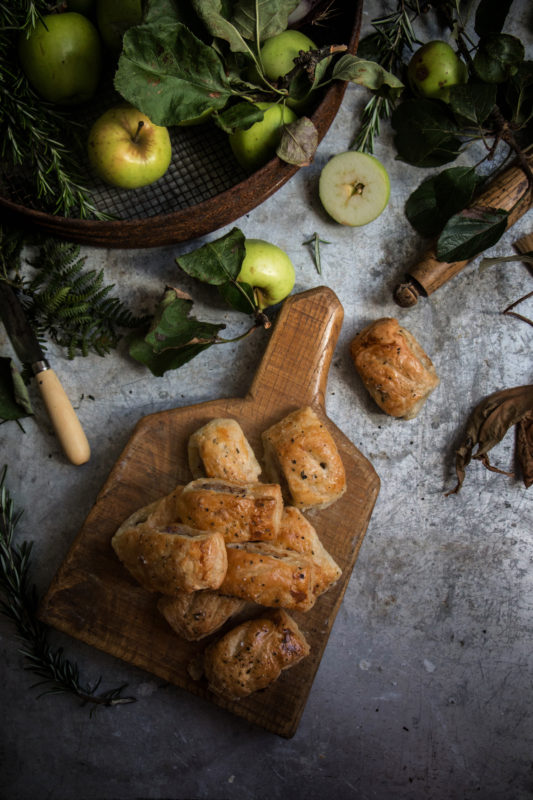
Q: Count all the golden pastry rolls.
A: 10